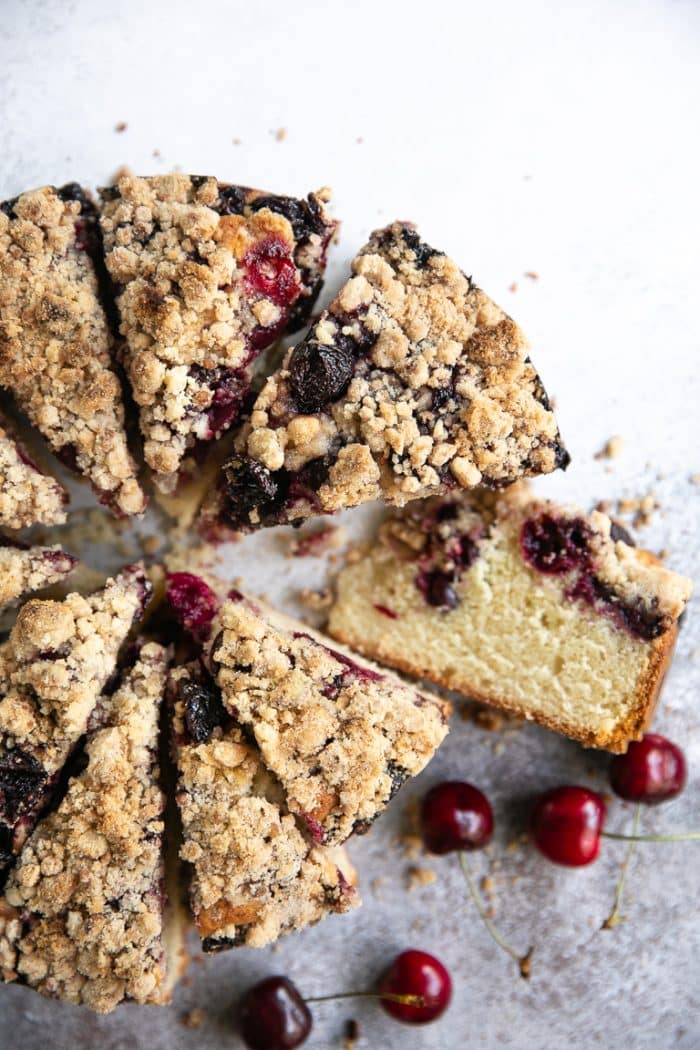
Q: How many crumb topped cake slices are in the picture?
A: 10